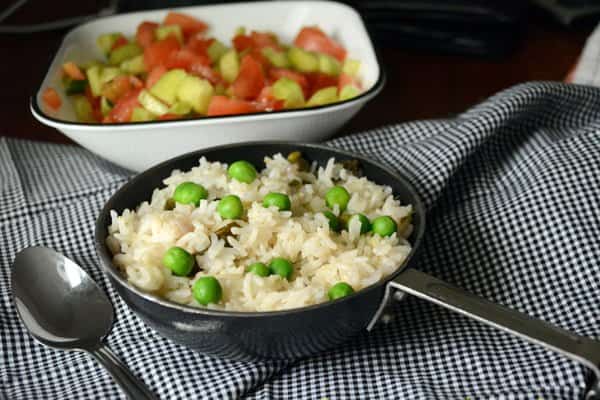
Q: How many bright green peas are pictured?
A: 13